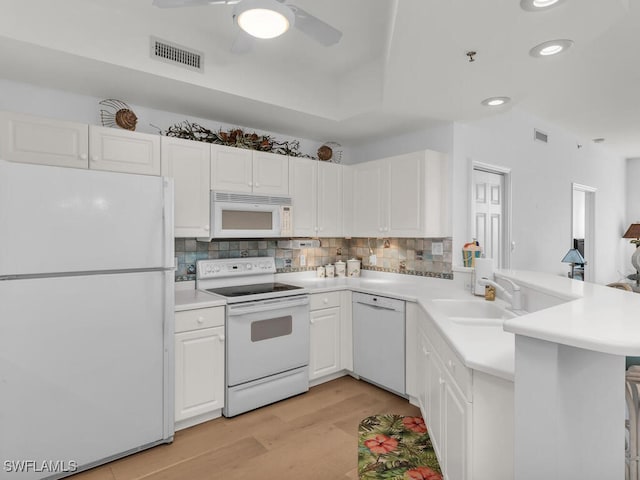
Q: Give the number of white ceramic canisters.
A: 4